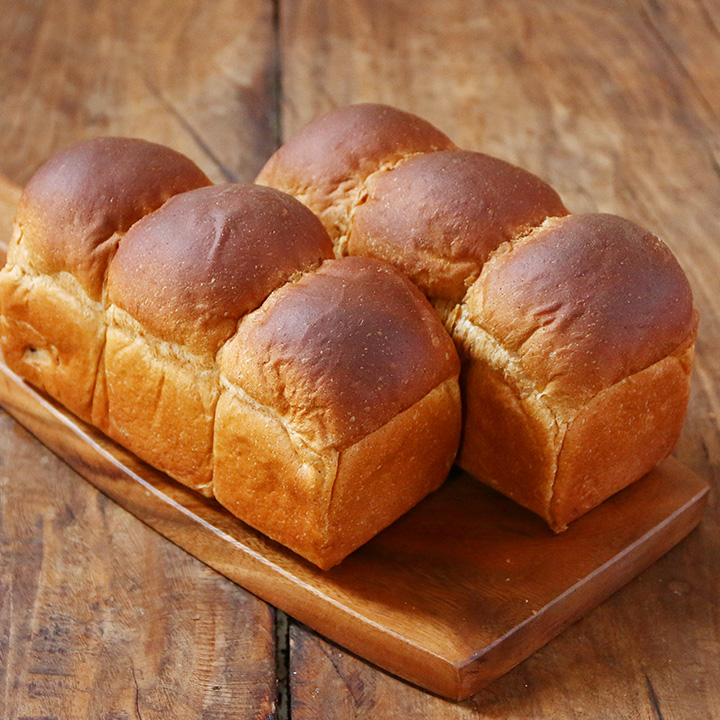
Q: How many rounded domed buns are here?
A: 6